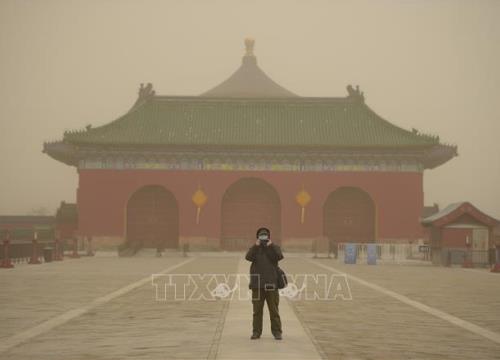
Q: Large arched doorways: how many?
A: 3